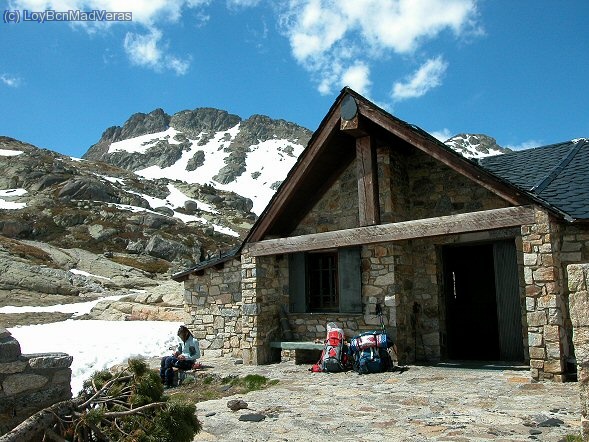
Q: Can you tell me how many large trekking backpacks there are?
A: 2